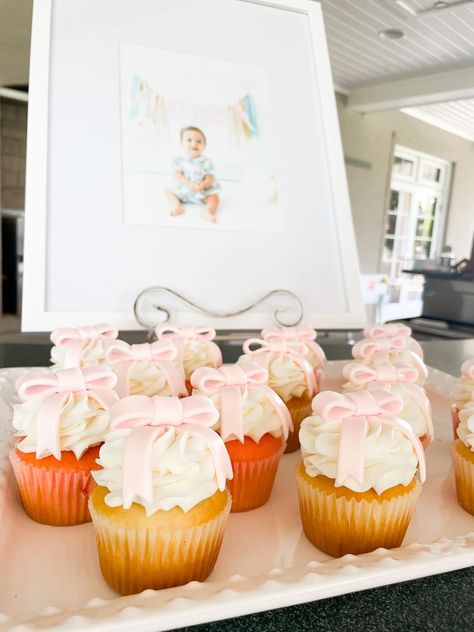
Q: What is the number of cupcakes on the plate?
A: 14